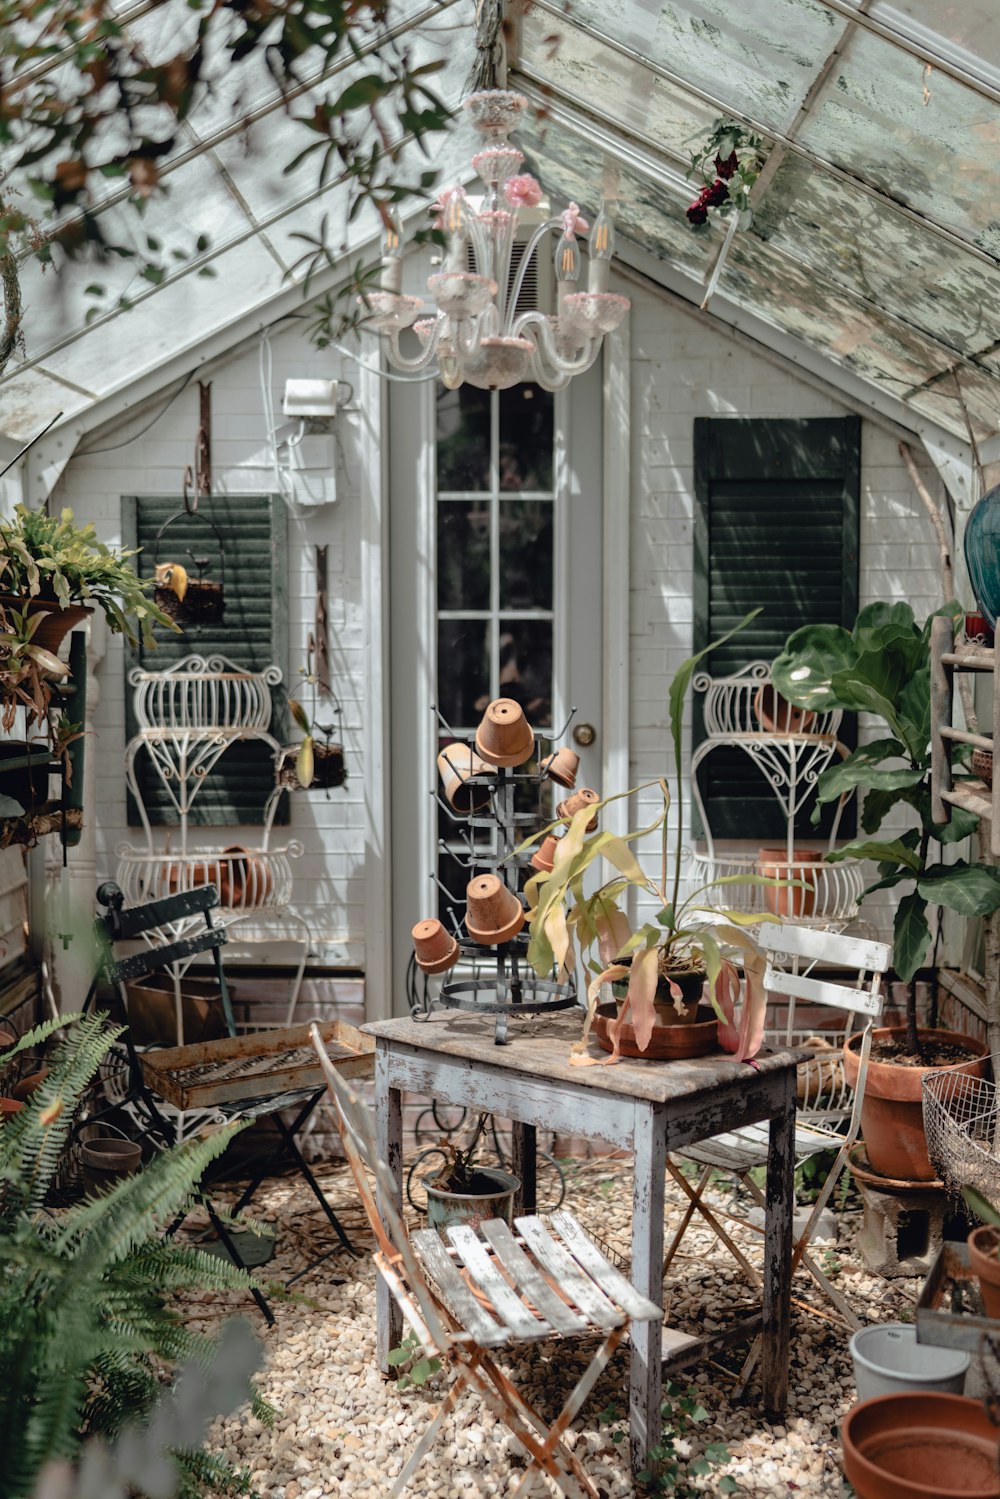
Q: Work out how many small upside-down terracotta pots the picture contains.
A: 7